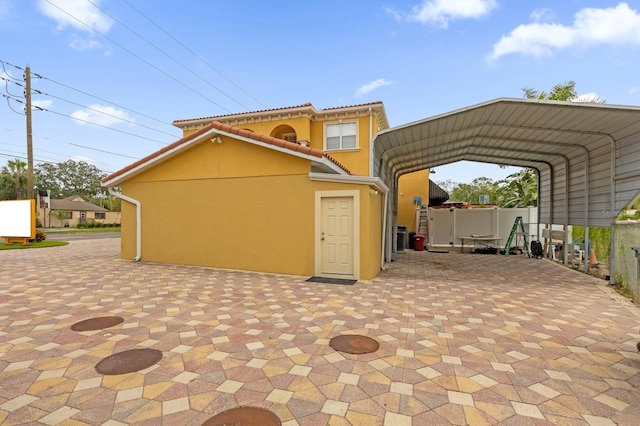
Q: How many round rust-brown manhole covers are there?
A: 4